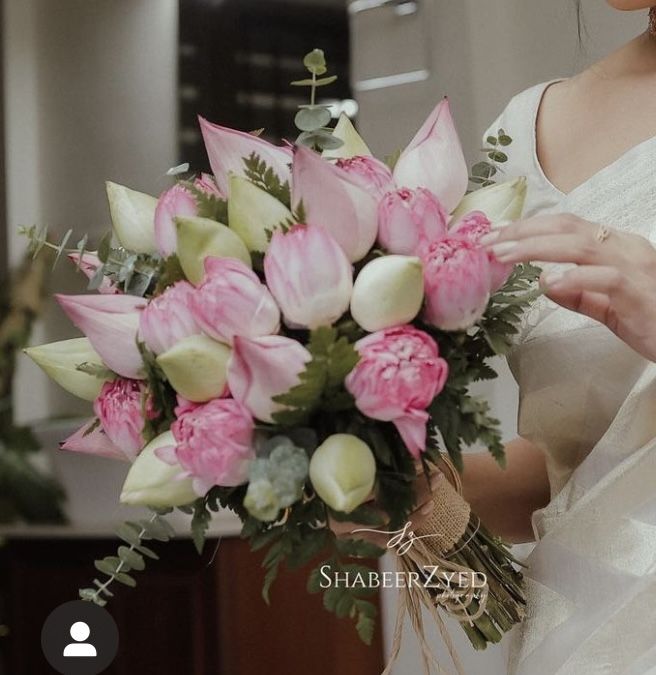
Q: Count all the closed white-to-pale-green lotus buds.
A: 10